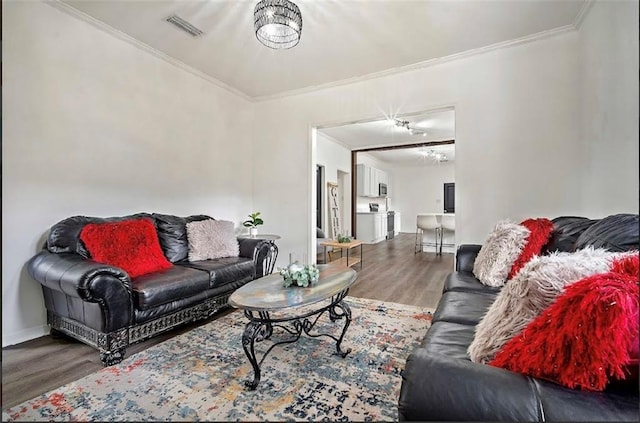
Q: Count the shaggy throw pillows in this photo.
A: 6